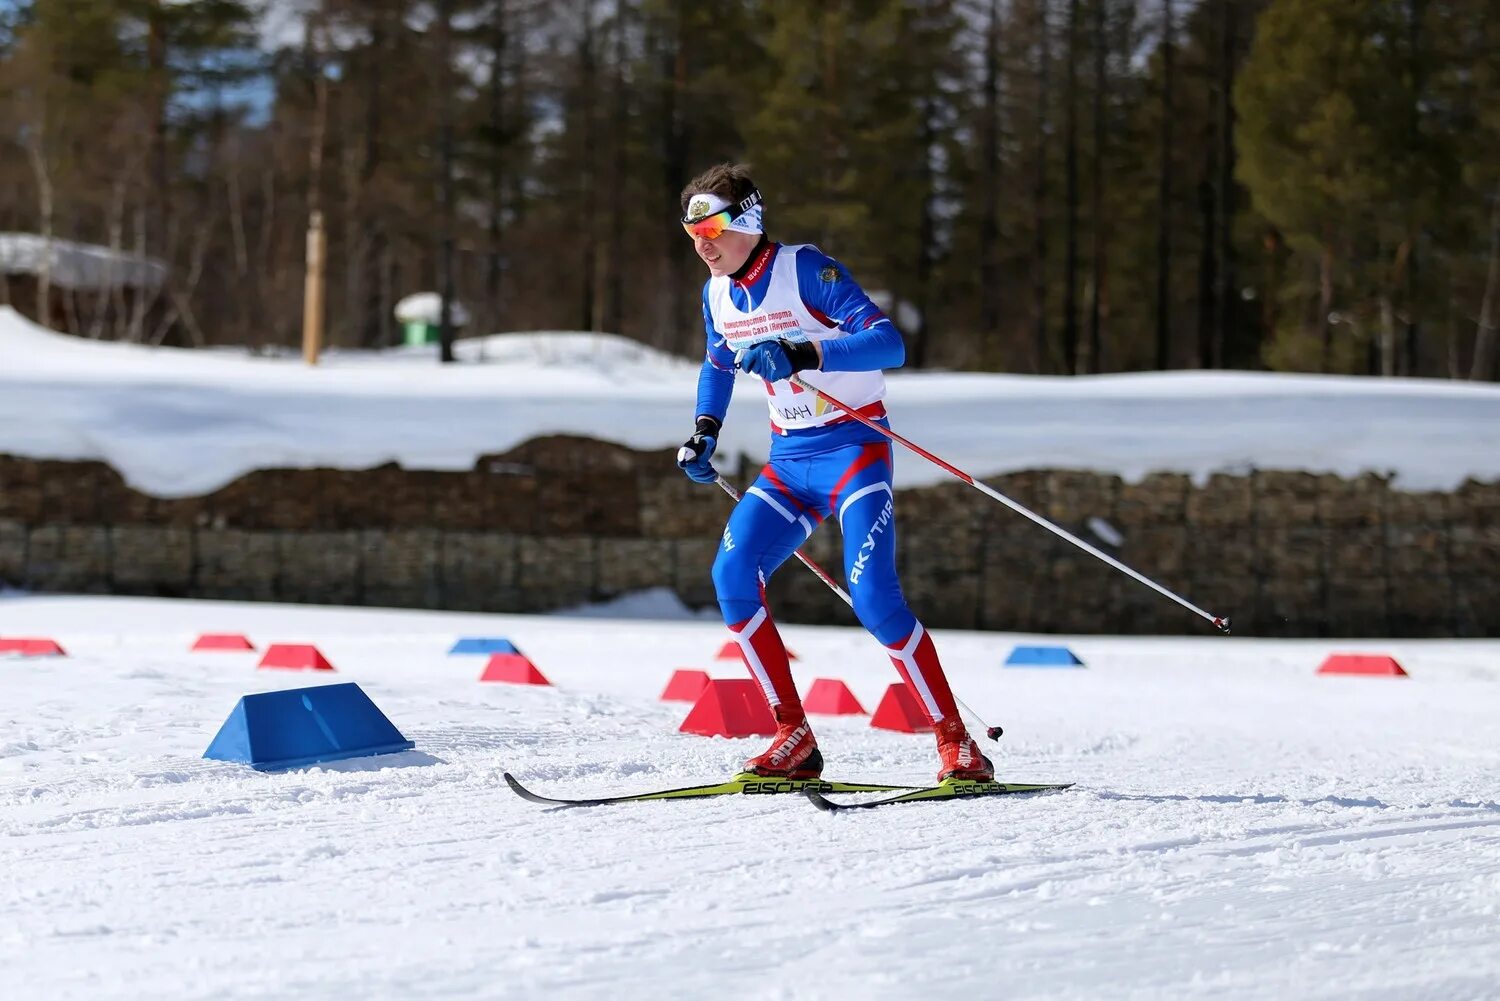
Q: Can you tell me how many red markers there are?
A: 10